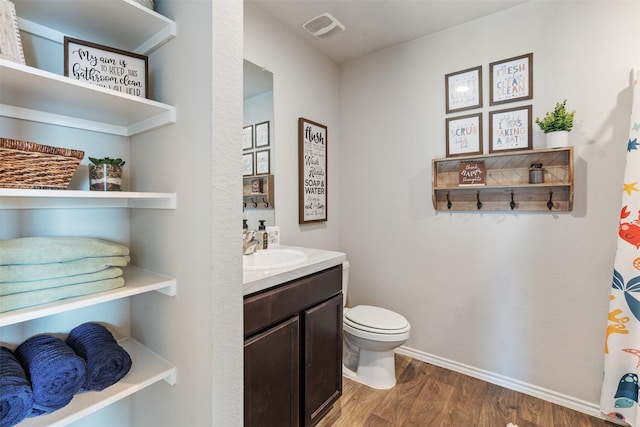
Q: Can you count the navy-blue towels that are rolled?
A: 3